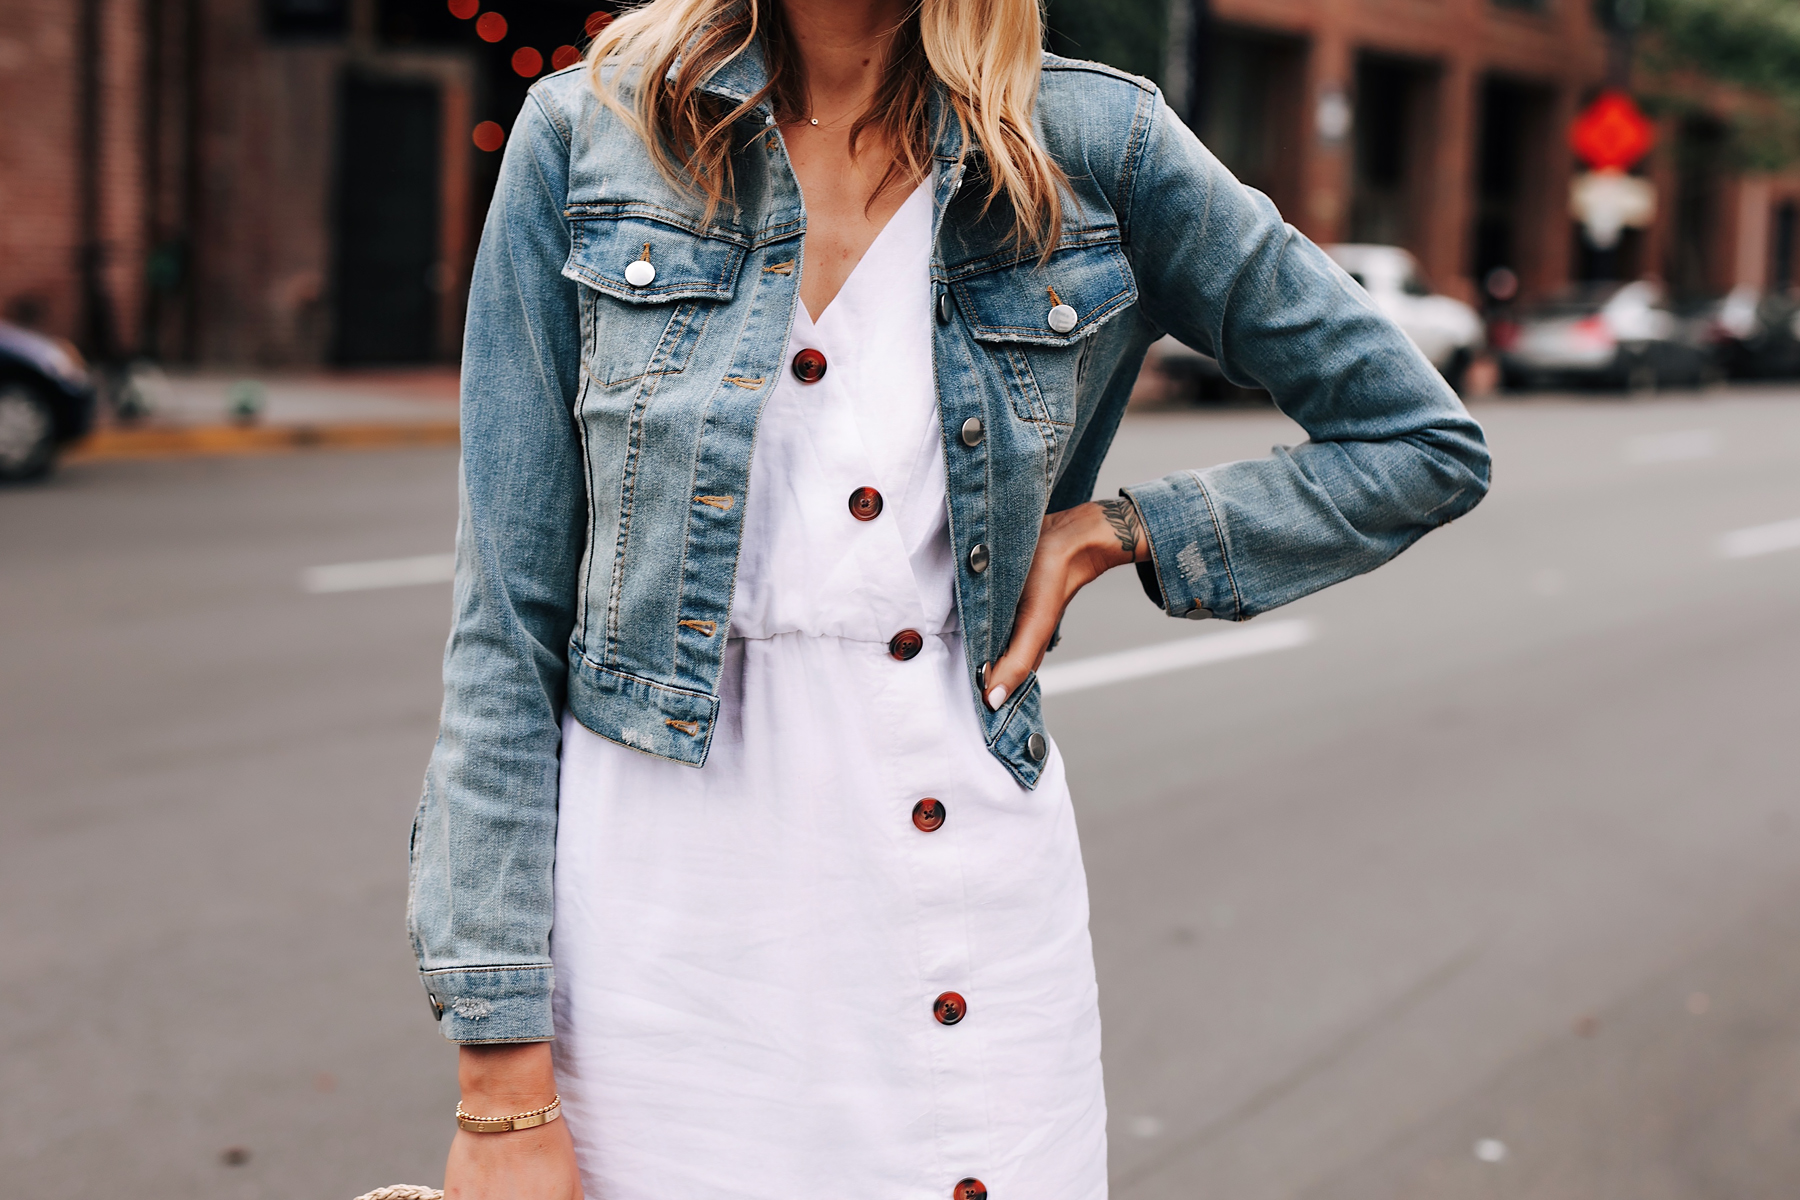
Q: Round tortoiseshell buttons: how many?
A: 6